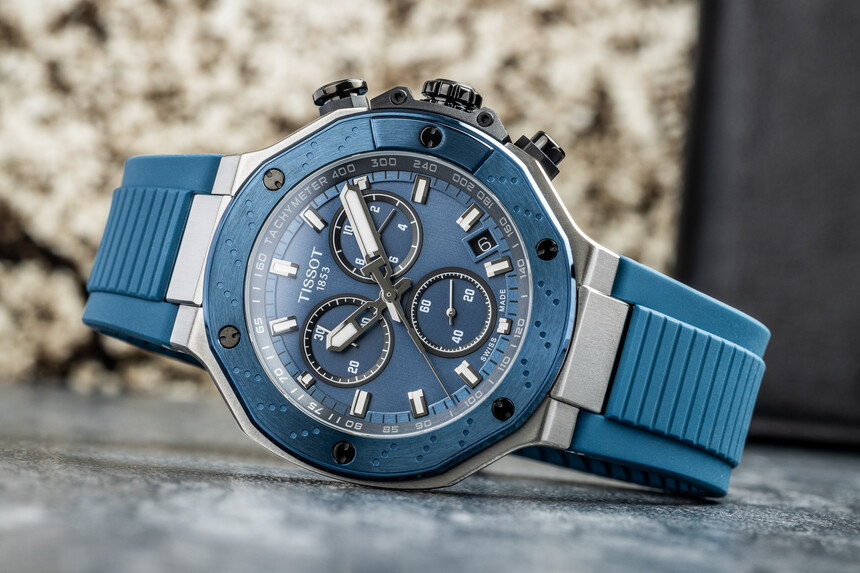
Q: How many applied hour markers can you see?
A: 12